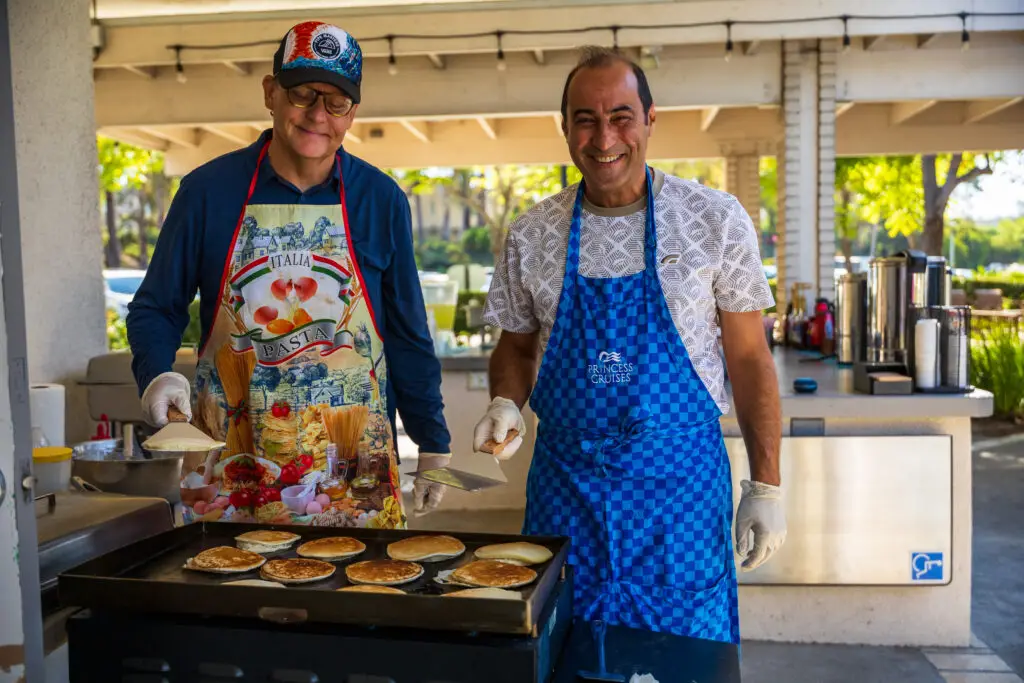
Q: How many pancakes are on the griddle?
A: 11